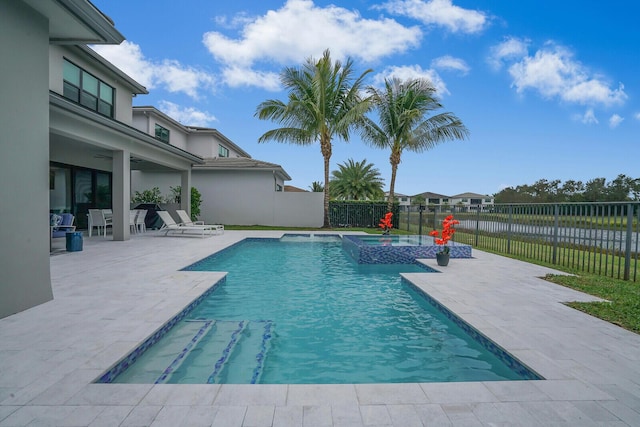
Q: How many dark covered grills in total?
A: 1